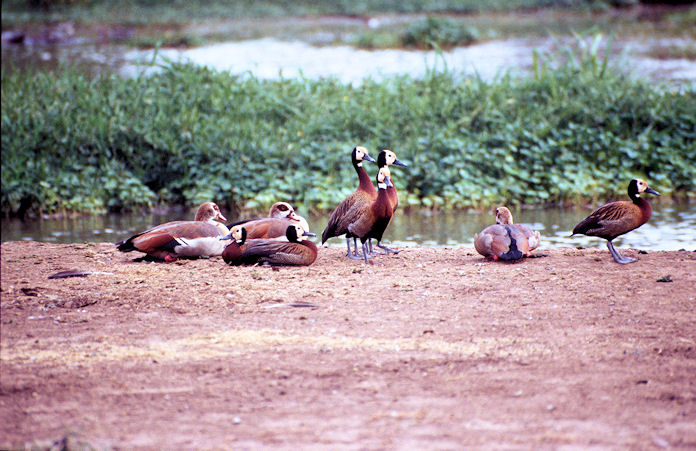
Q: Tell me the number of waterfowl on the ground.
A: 9